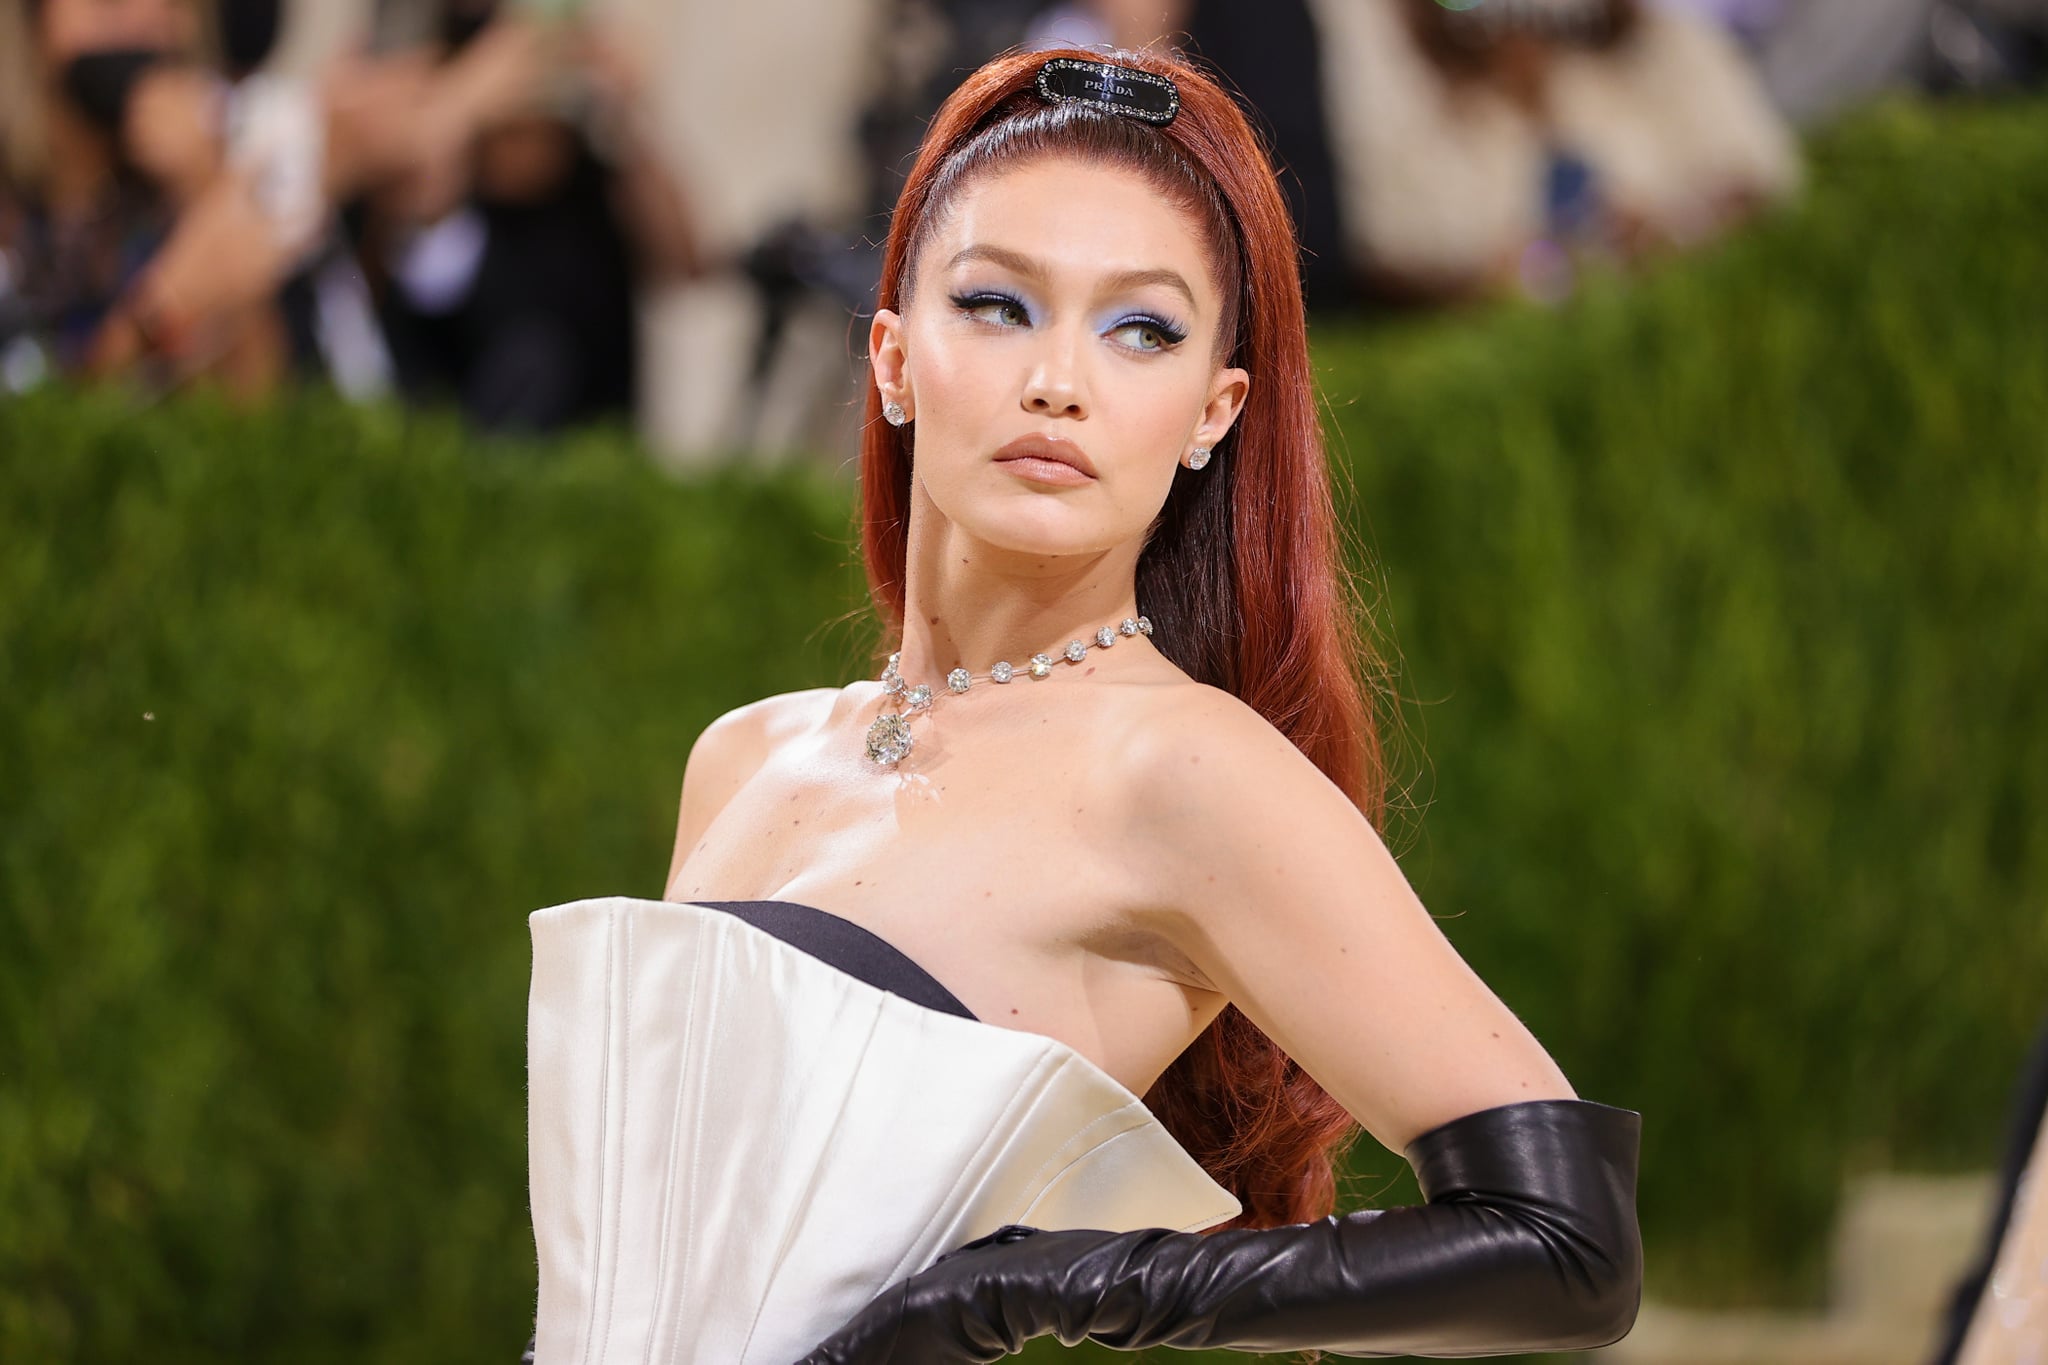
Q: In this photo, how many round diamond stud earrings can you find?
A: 2